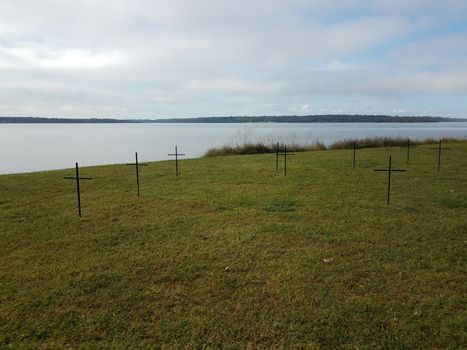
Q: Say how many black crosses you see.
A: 9